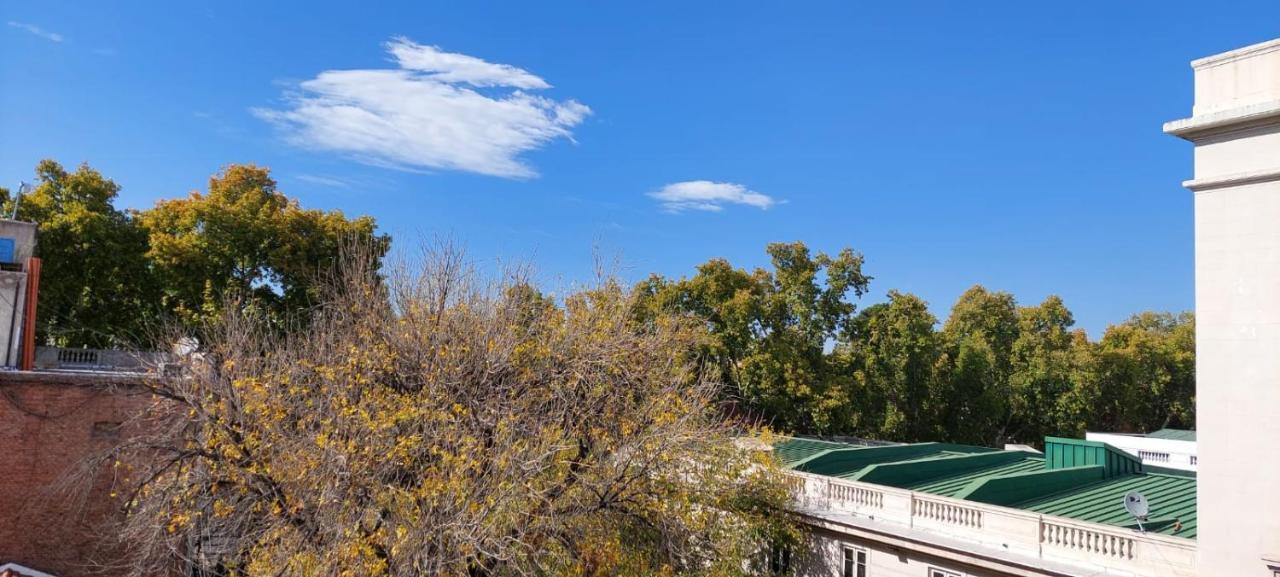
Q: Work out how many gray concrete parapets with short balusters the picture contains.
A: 1